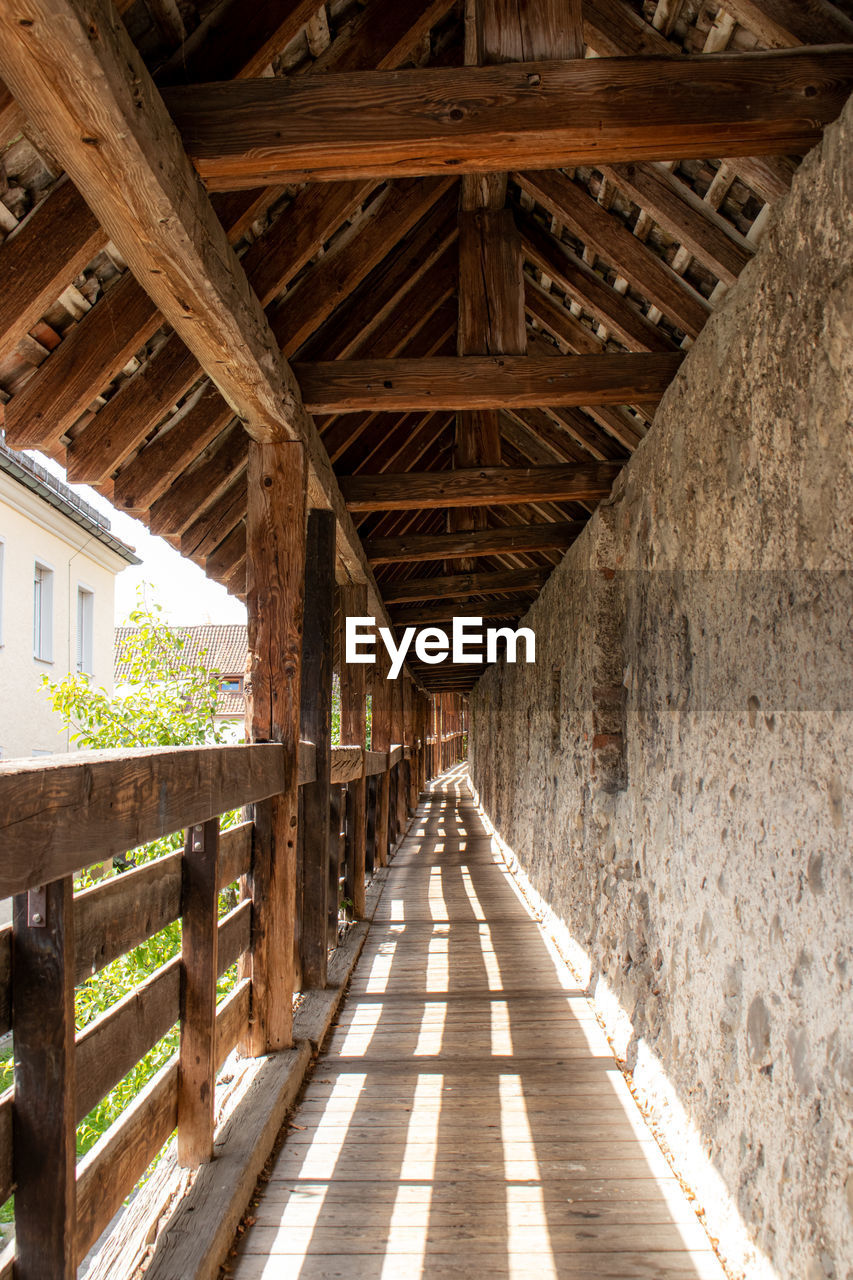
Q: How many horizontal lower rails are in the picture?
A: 3